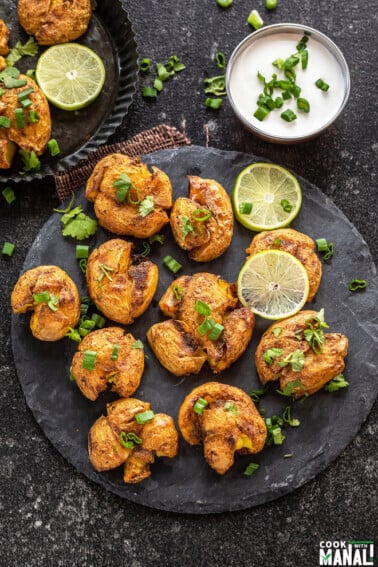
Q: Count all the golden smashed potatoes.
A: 13